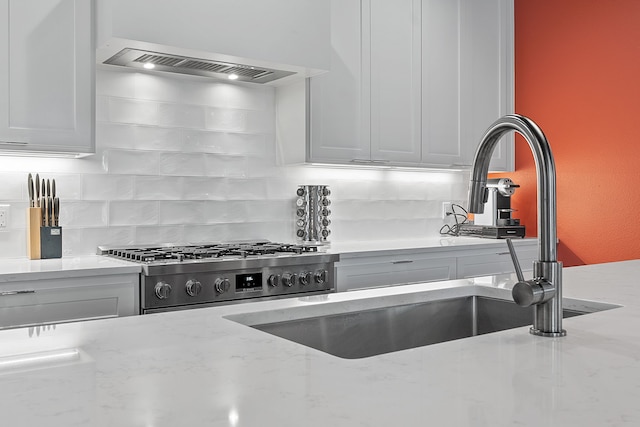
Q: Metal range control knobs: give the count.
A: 7